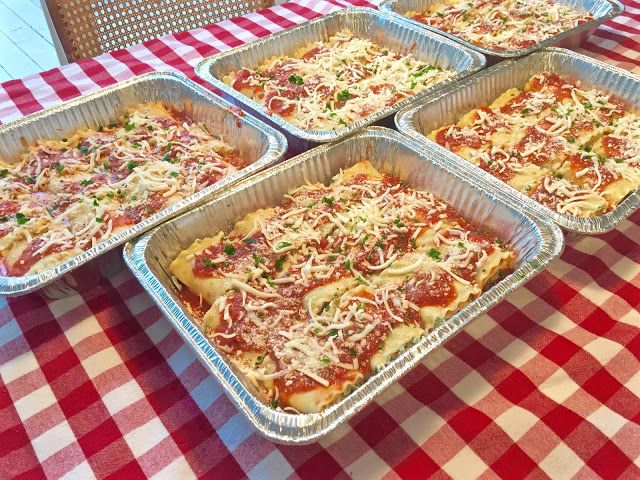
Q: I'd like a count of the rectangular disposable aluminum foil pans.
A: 5